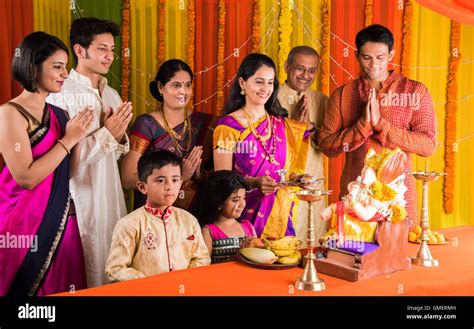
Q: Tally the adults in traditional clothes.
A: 6